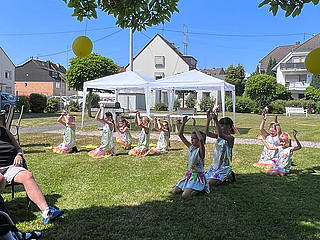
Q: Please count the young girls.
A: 9